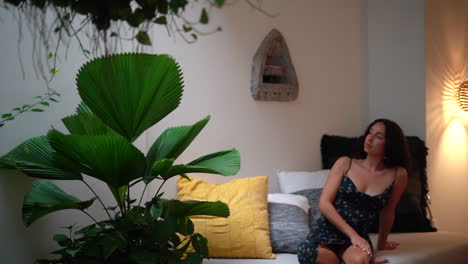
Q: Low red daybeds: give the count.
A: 0